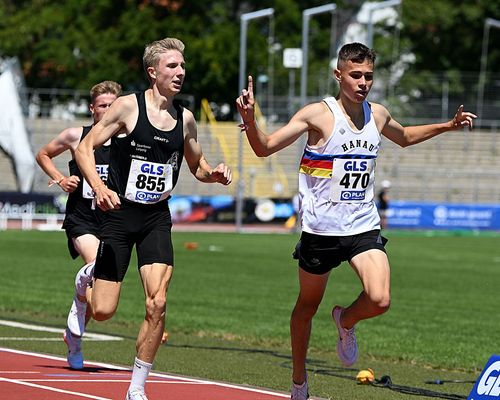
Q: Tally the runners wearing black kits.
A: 2